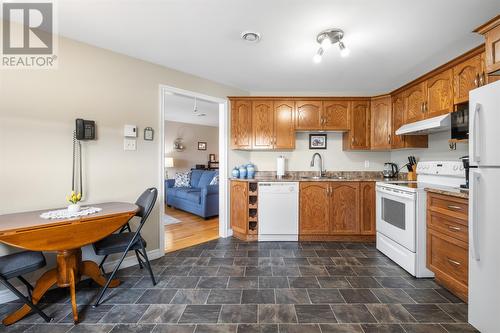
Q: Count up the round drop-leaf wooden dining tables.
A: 1